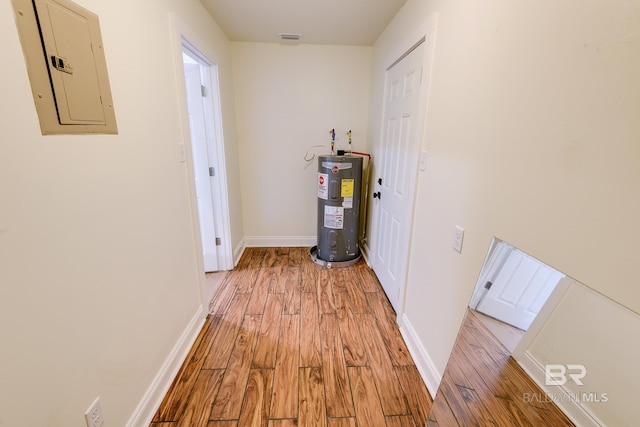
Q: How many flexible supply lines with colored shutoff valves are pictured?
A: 2